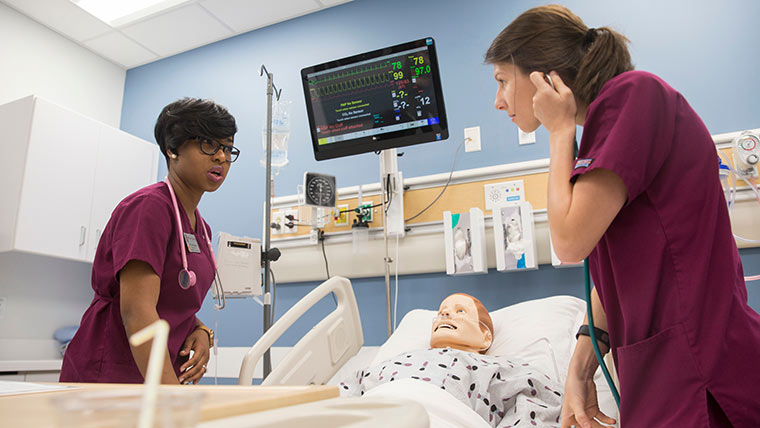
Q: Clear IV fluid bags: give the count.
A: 1